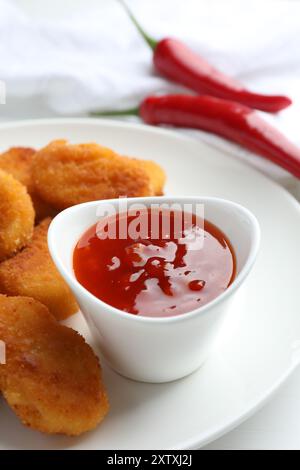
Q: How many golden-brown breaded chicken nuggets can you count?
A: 6